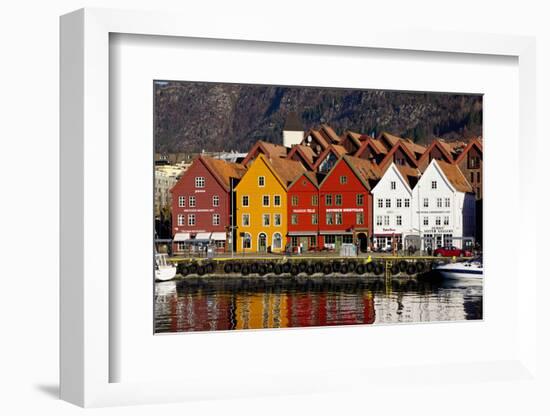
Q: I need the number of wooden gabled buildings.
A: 6